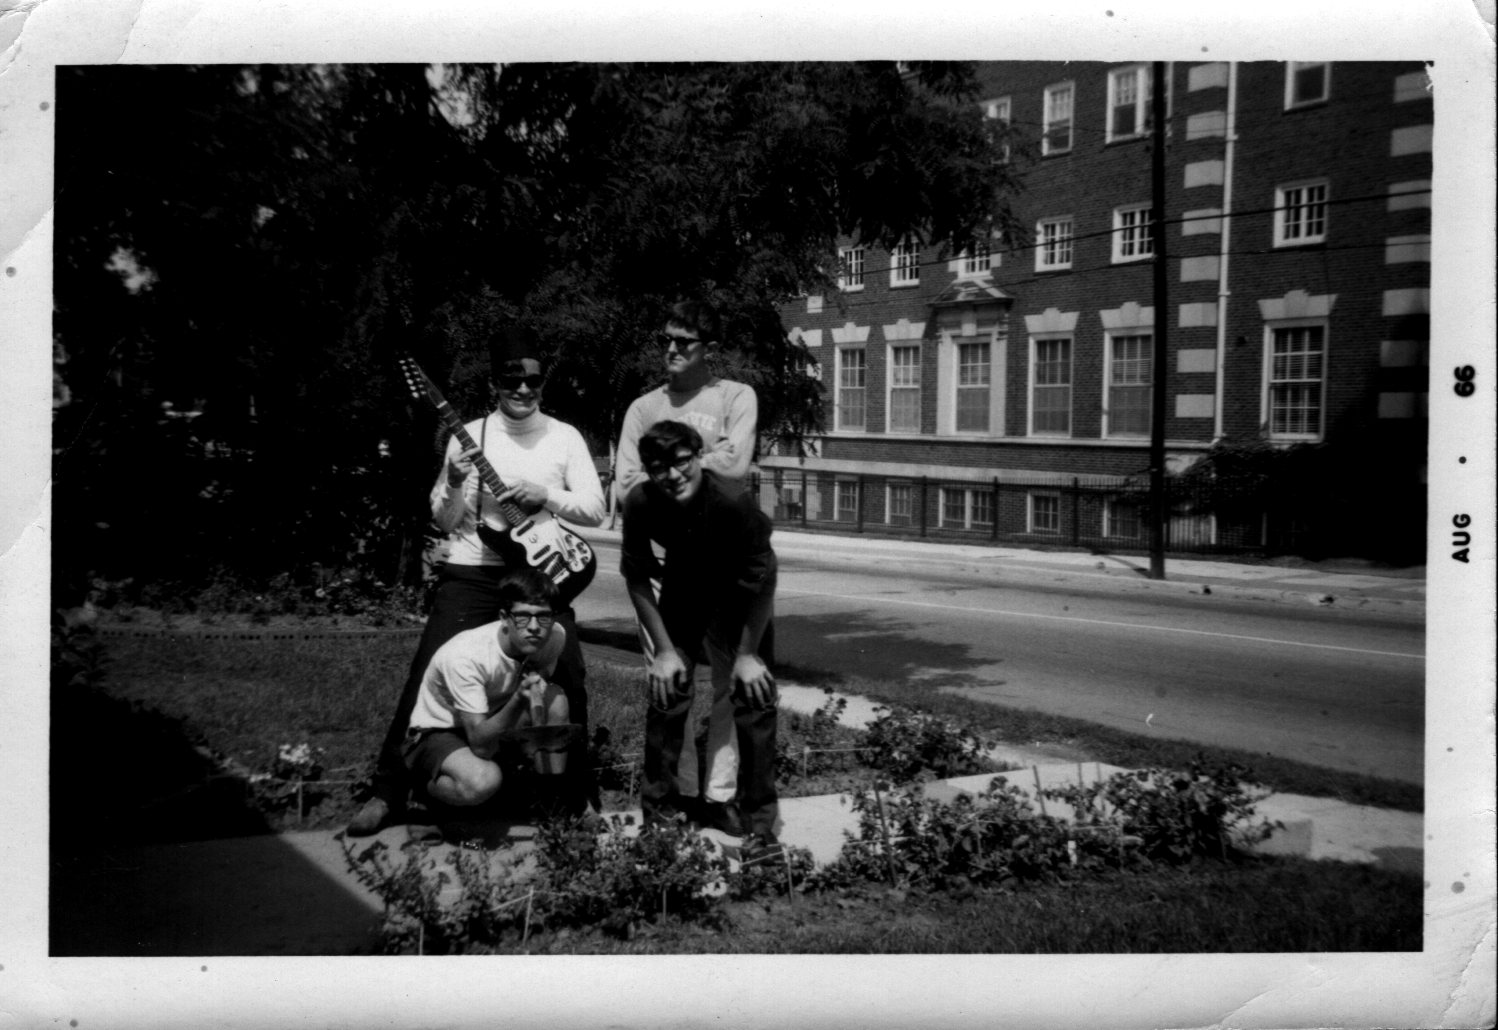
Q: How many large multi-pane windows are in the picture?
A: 6